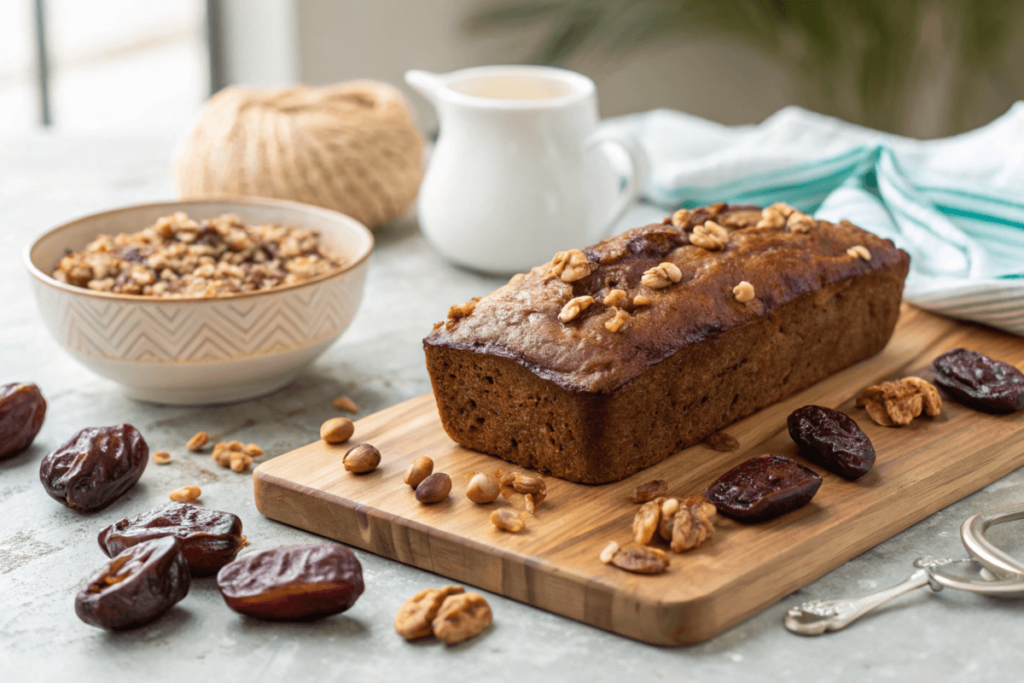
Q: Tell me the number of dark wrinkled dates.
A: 8